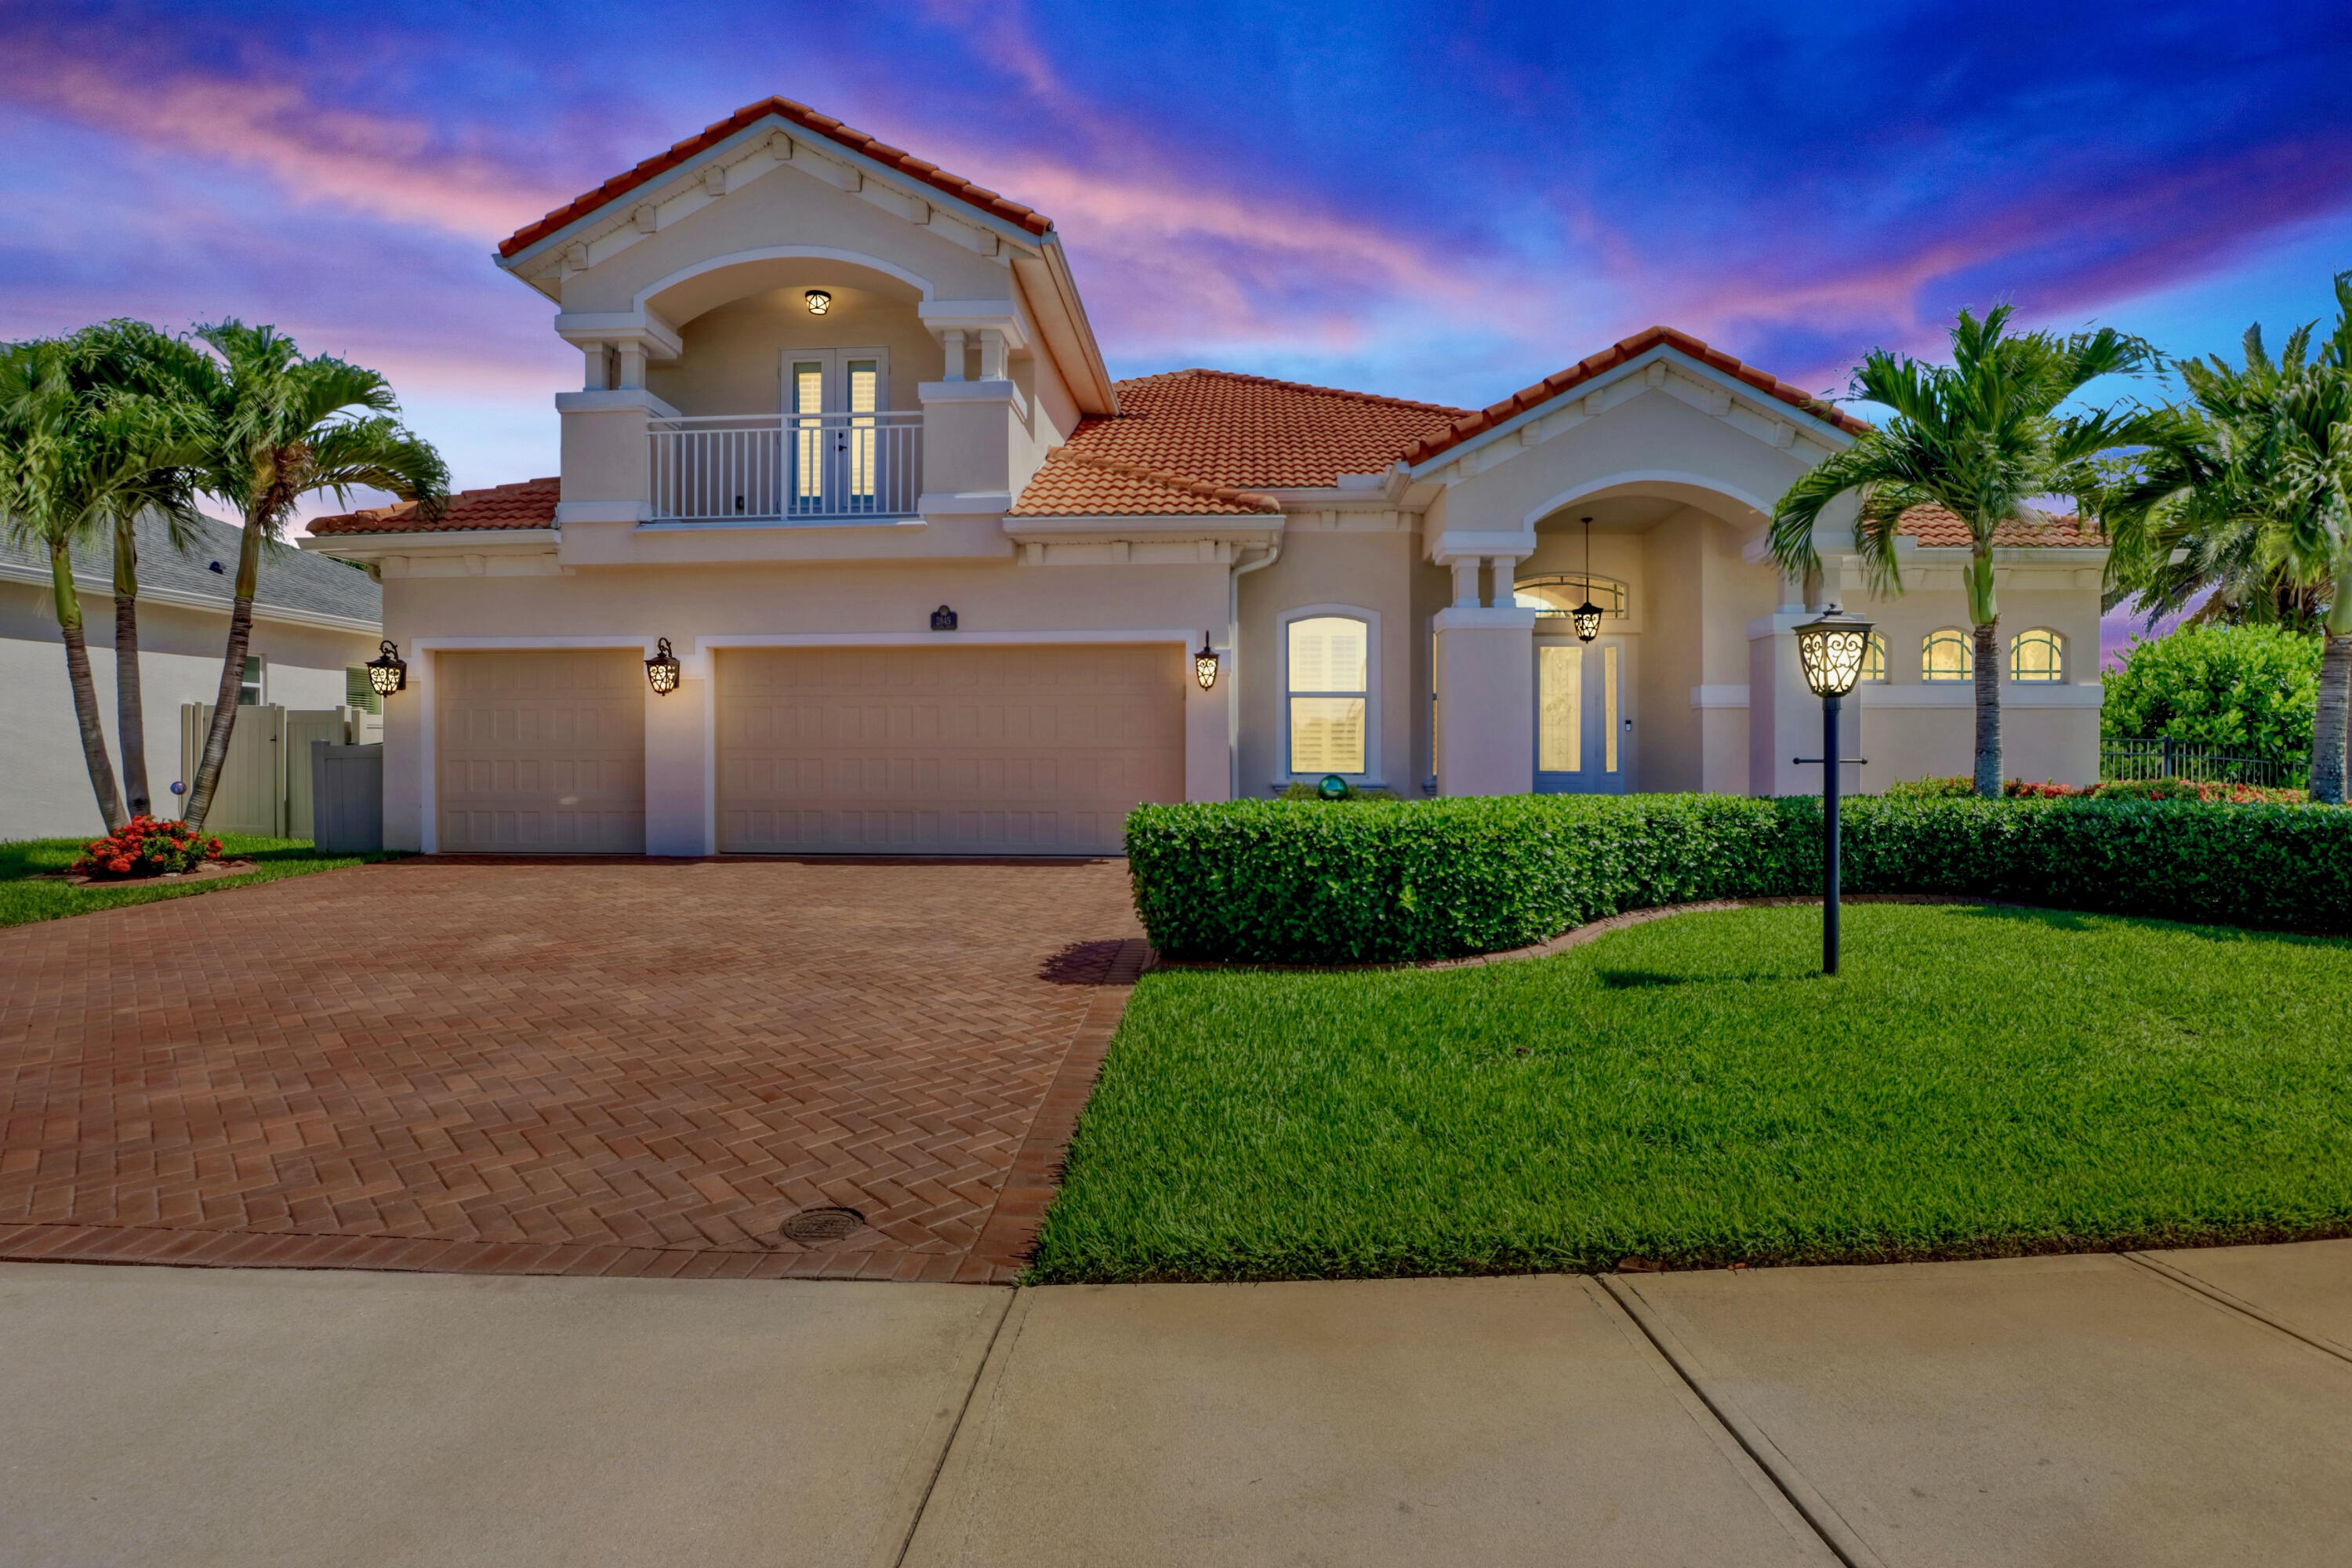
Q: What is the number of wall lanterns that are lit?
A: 3